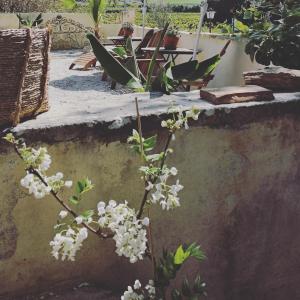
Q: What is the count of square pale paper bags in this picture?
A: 0